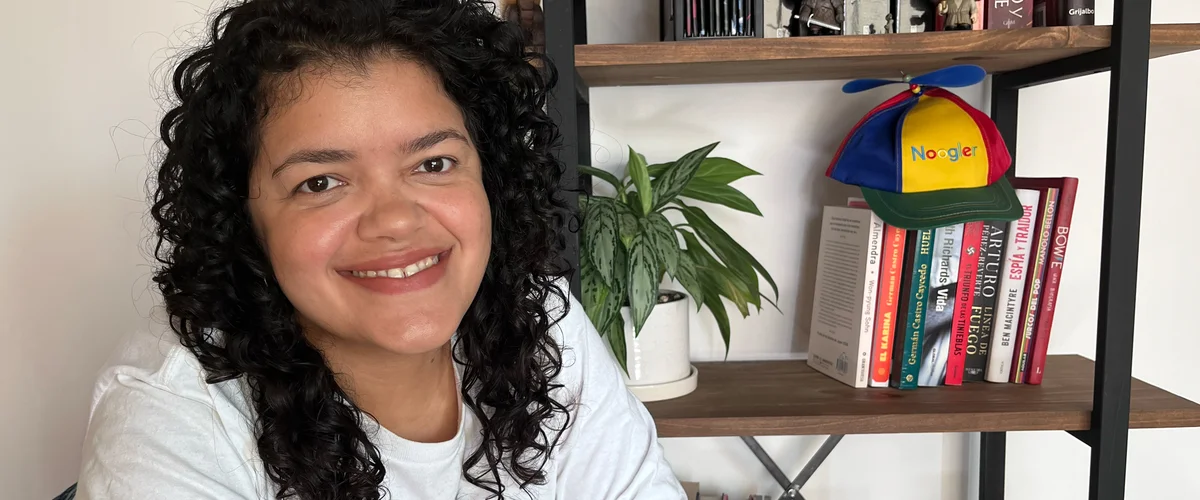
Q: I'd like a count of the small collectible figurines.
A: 2